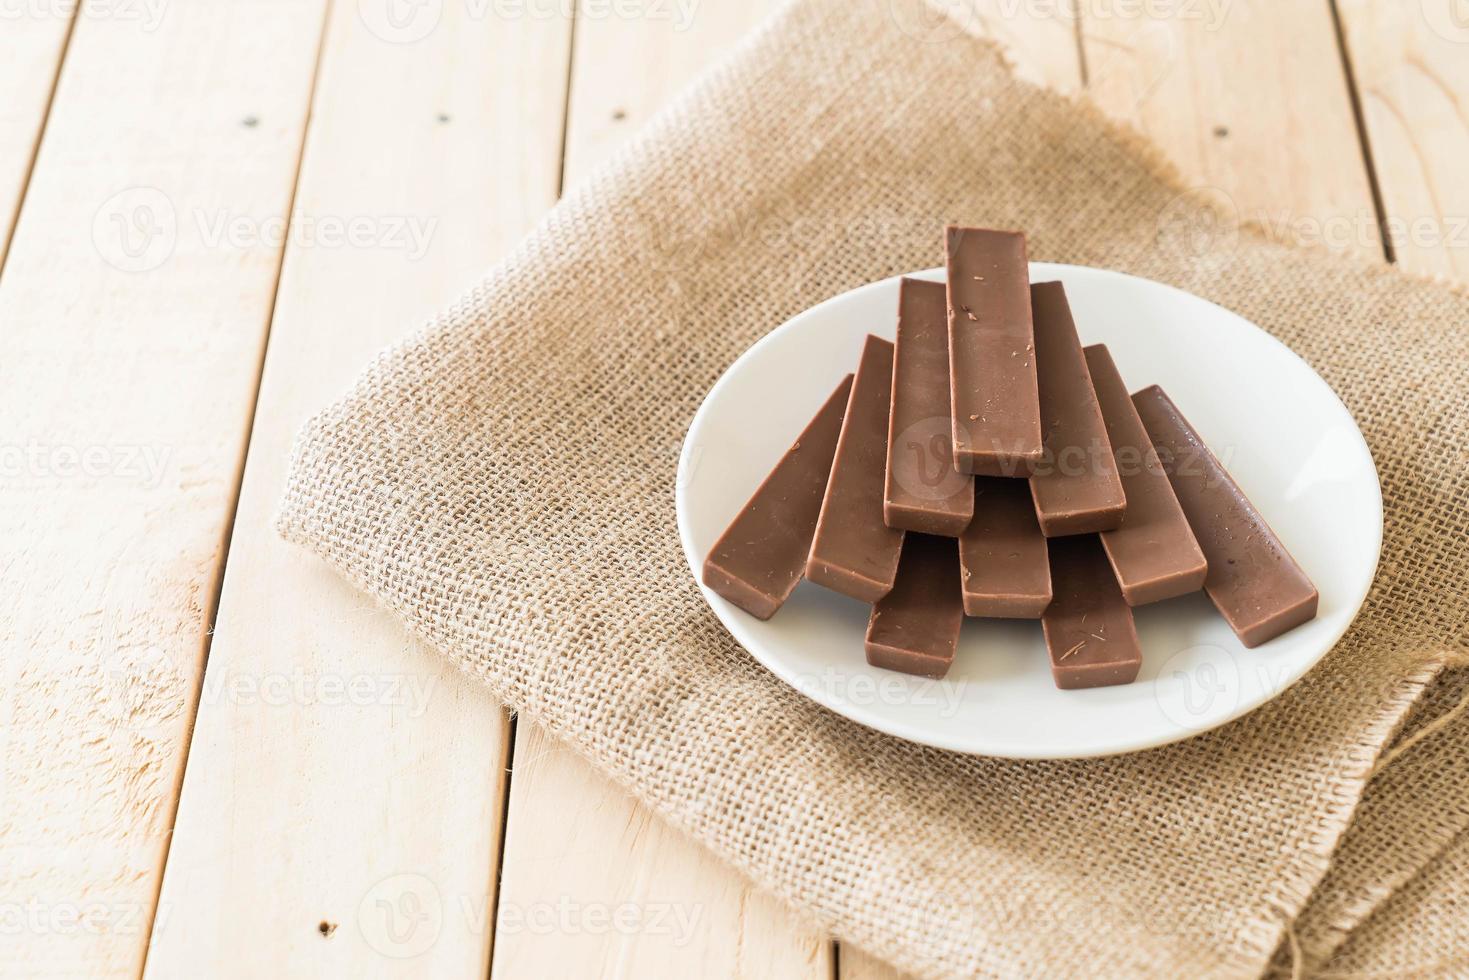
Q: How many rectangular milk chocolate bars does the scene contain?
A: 10